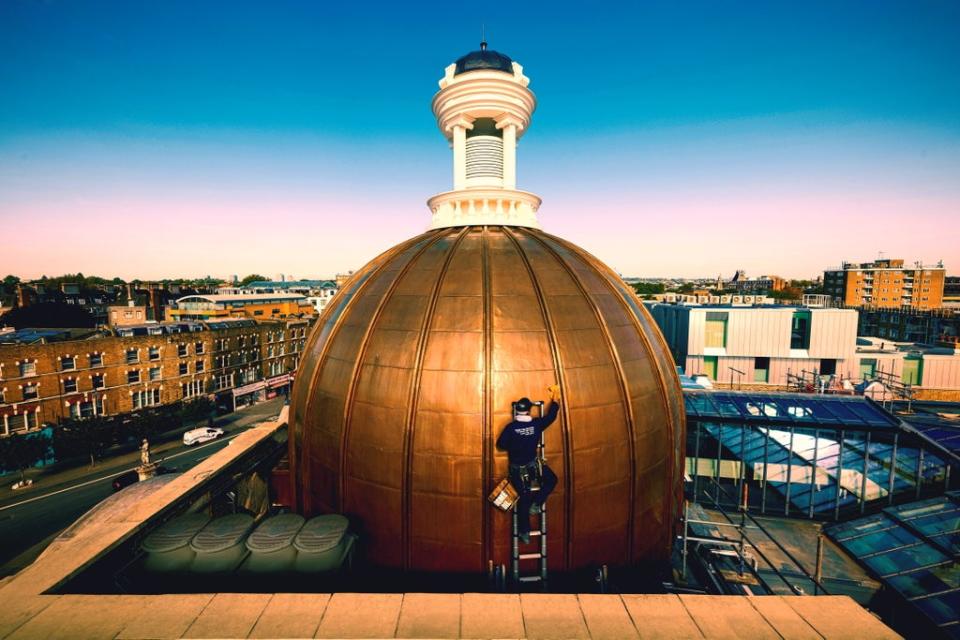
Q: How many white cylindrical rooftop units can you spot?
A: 4